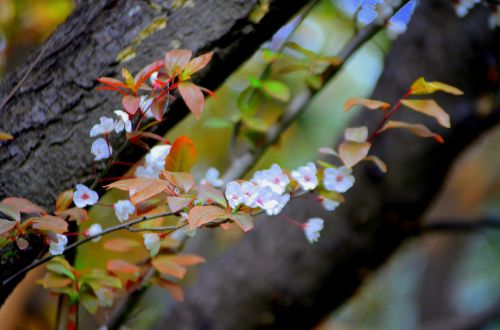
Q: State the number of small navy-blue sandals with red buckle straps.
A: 0